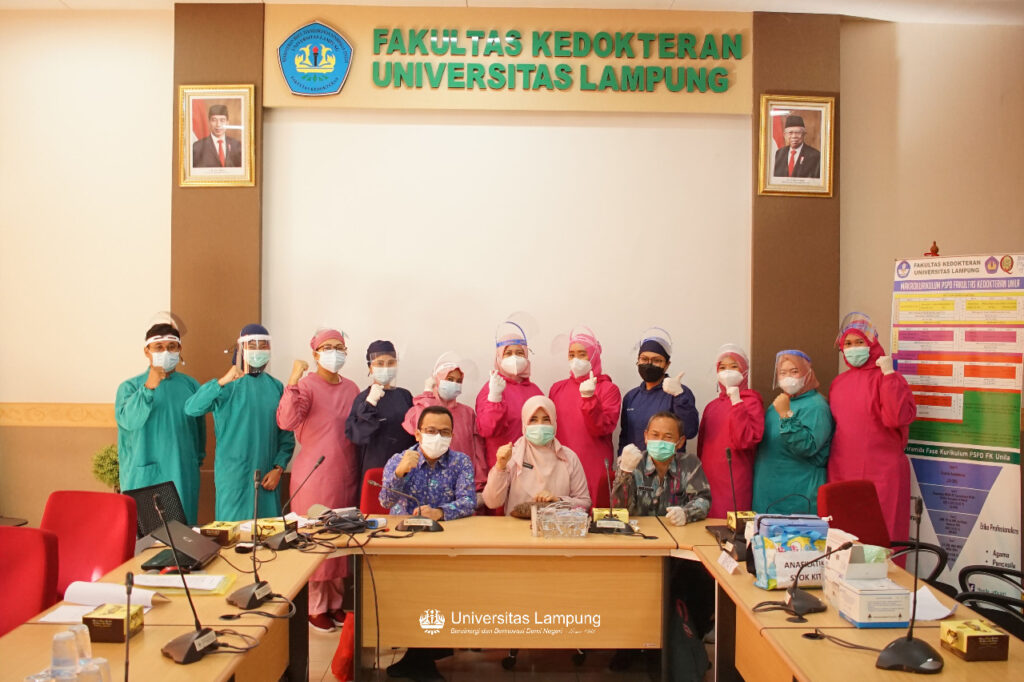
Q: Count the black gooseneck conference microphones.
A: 9